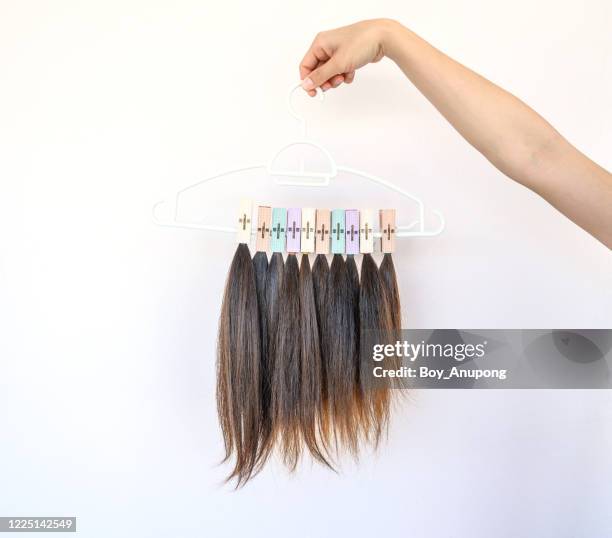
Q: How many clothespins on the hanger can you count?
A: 10